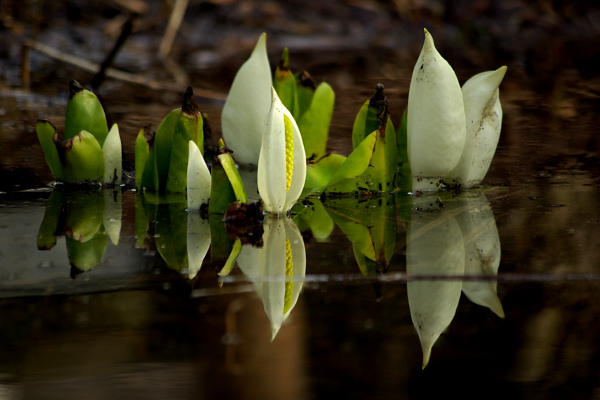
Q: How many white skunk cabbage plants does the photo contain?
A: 6